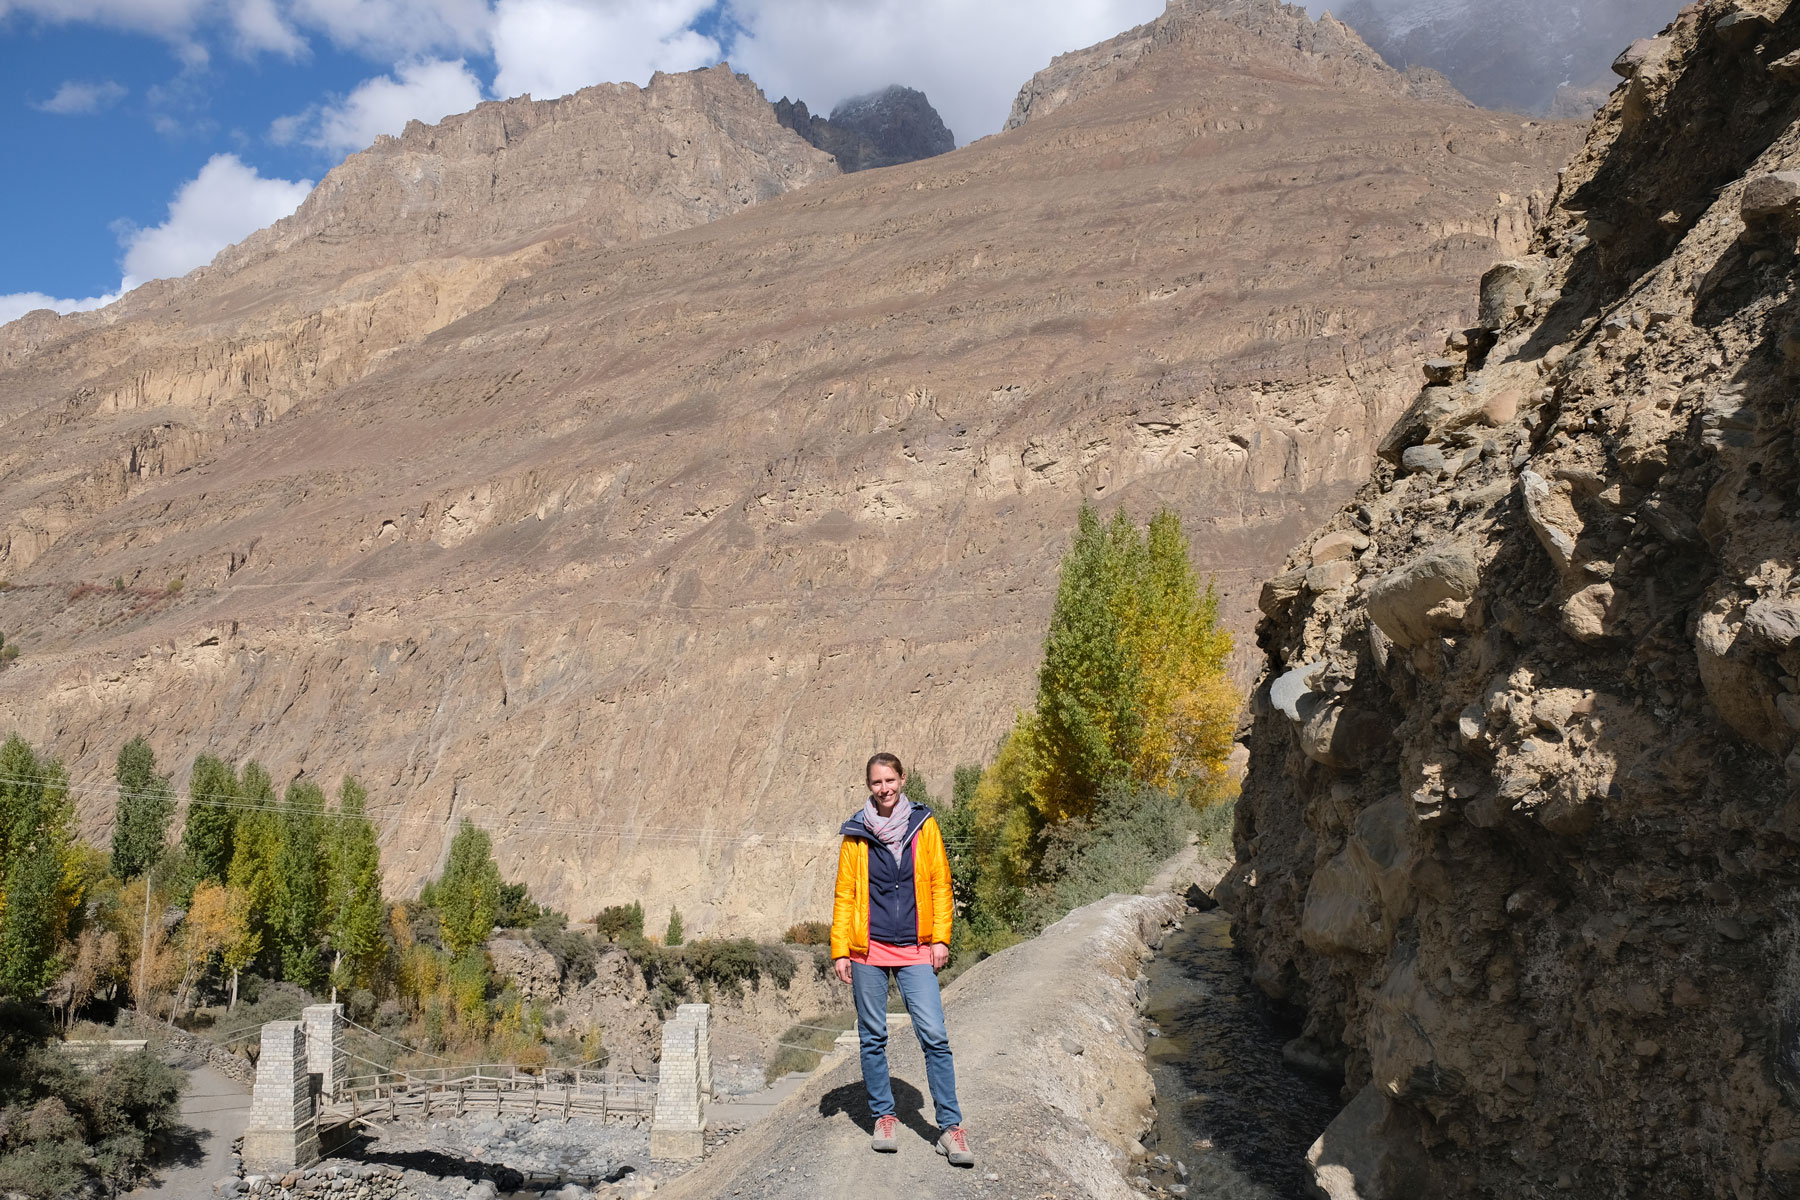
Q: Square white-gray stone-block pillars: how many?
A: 4